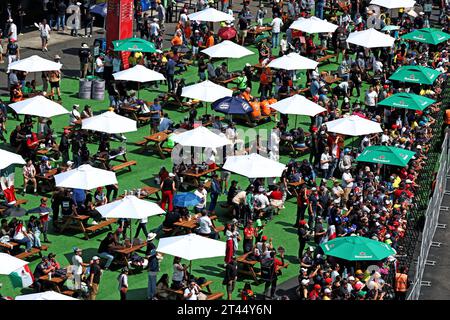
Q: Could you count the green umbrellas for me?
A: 6